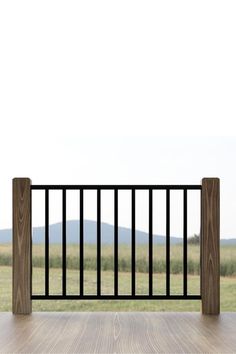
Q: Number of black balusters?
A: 9